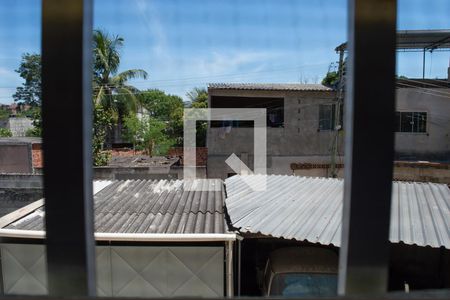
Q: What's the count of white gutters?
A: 1